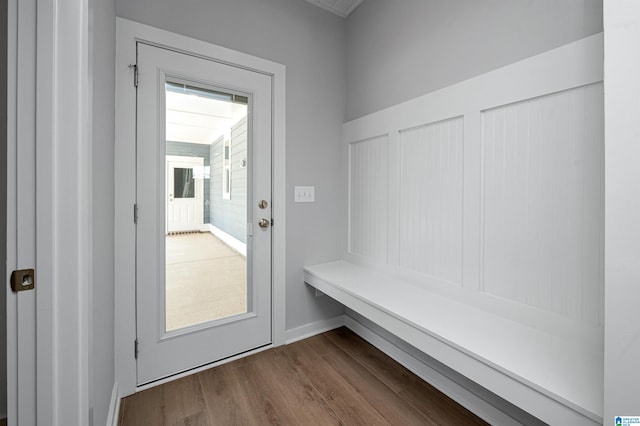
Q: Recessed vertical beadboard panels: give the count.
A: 3